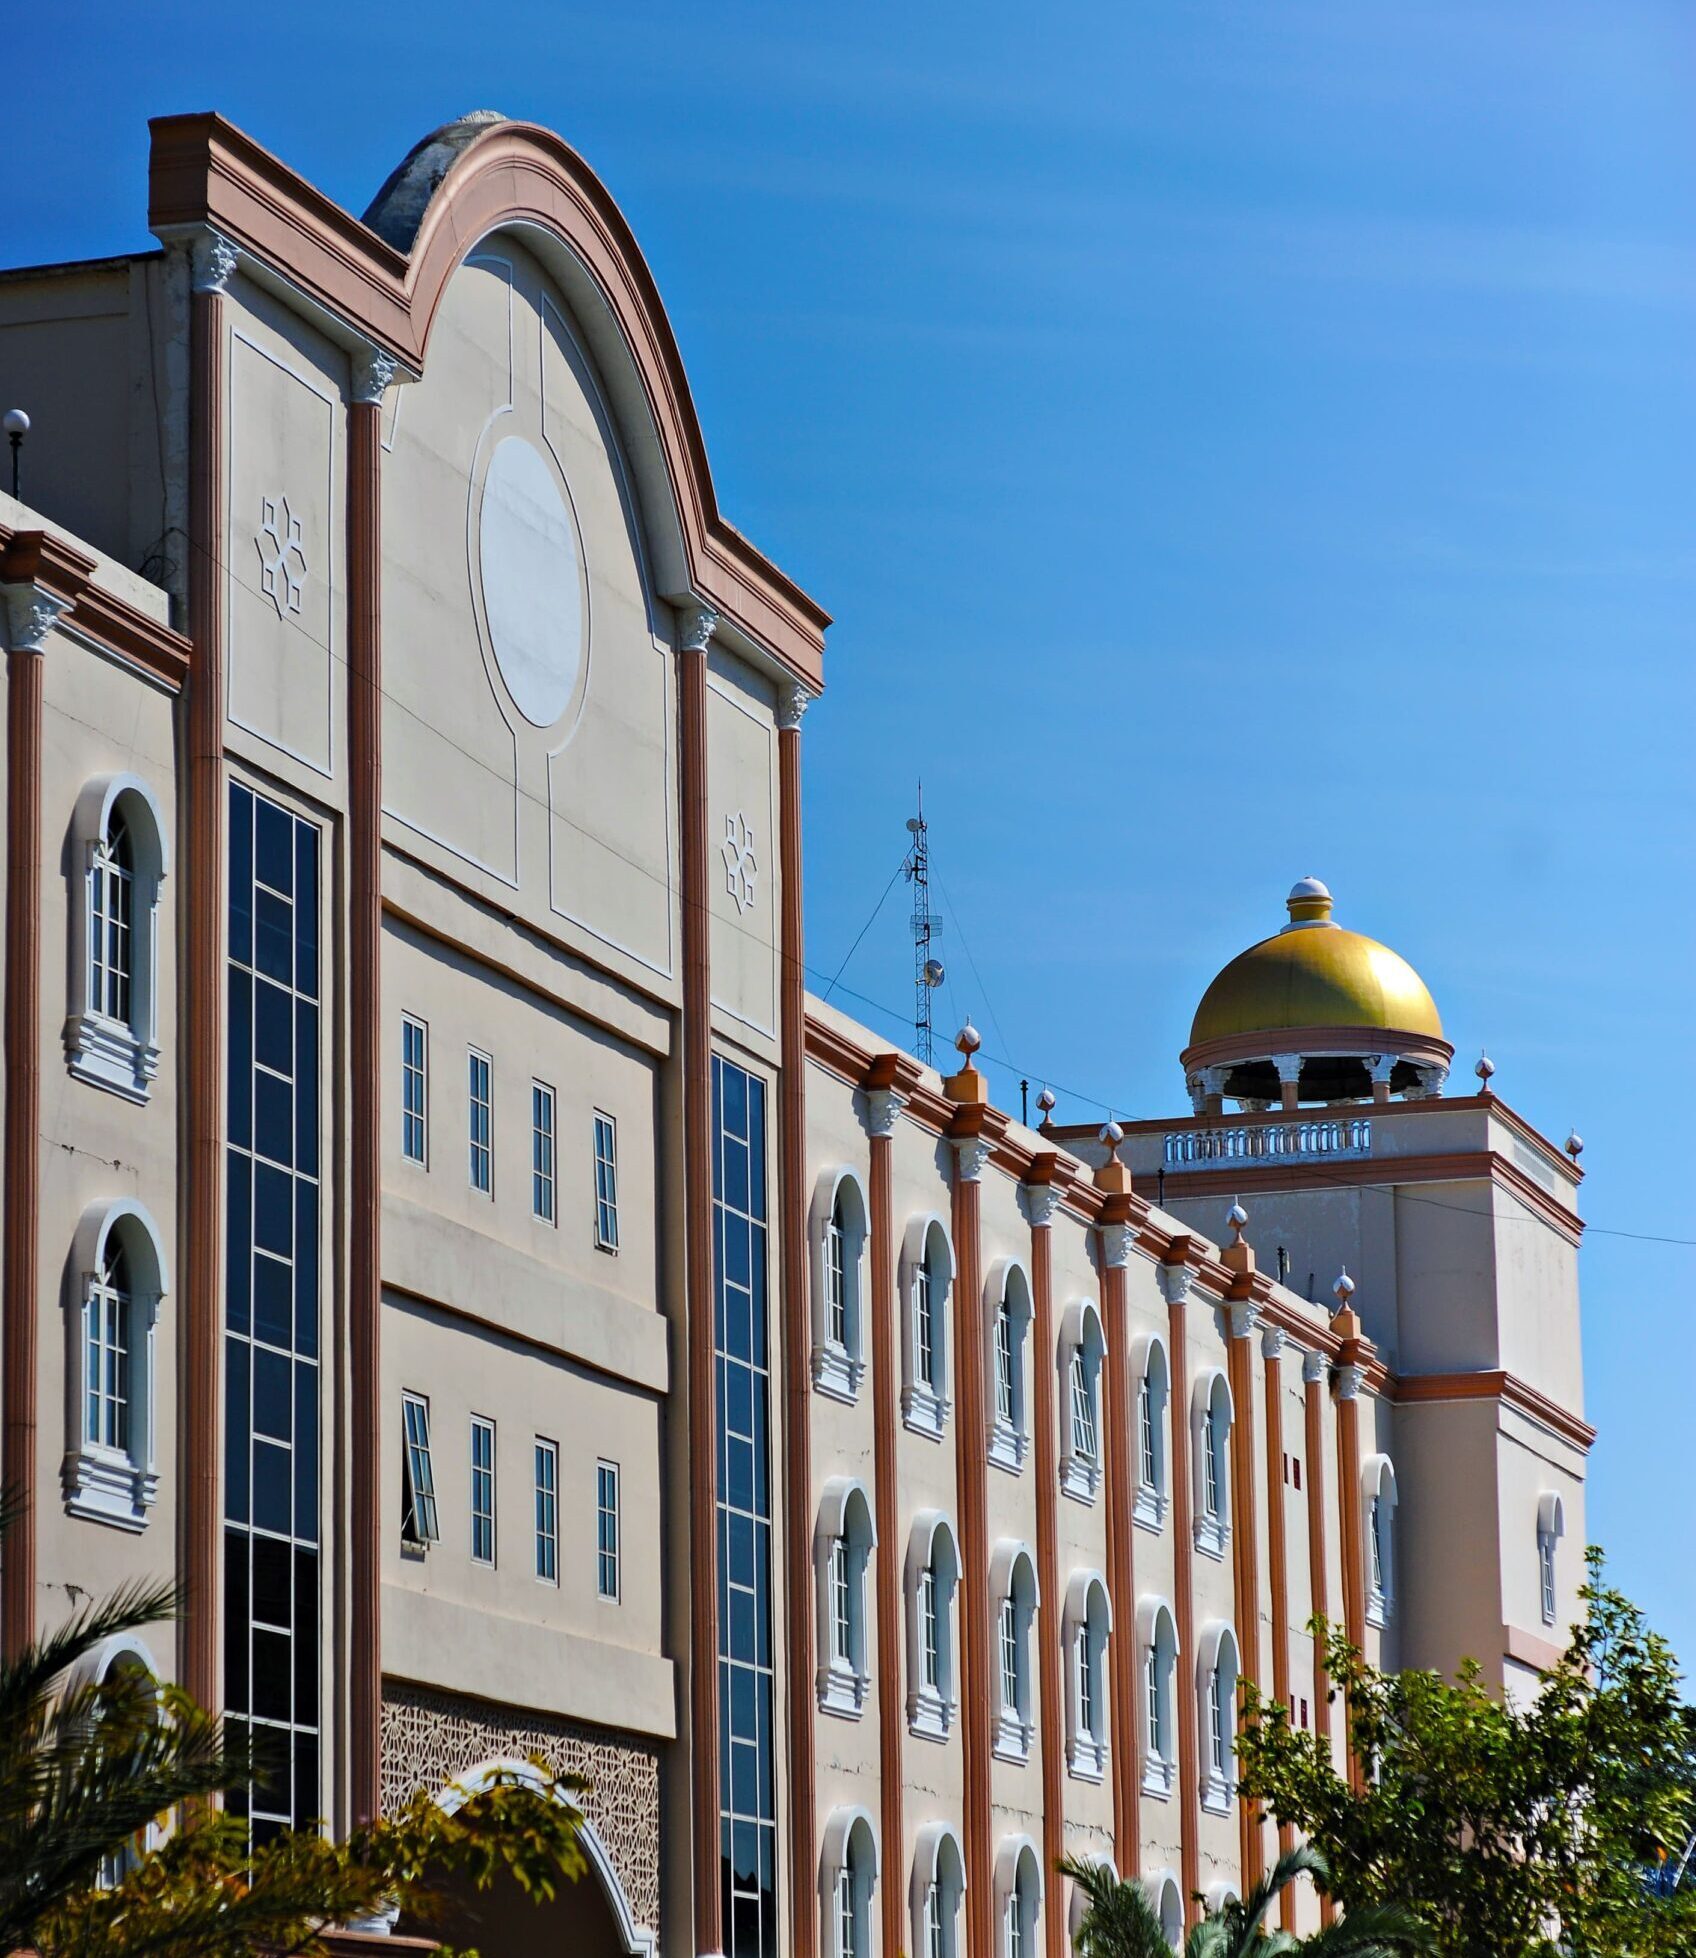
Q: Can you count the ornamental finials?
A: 7